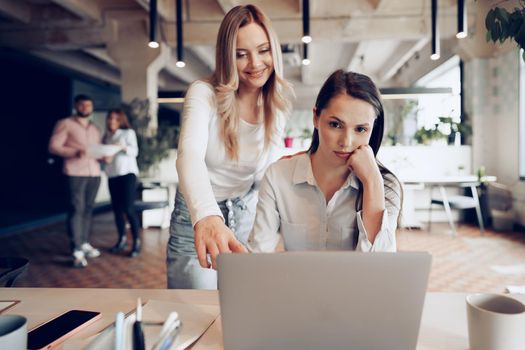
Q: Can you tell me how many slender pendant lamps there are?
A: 6